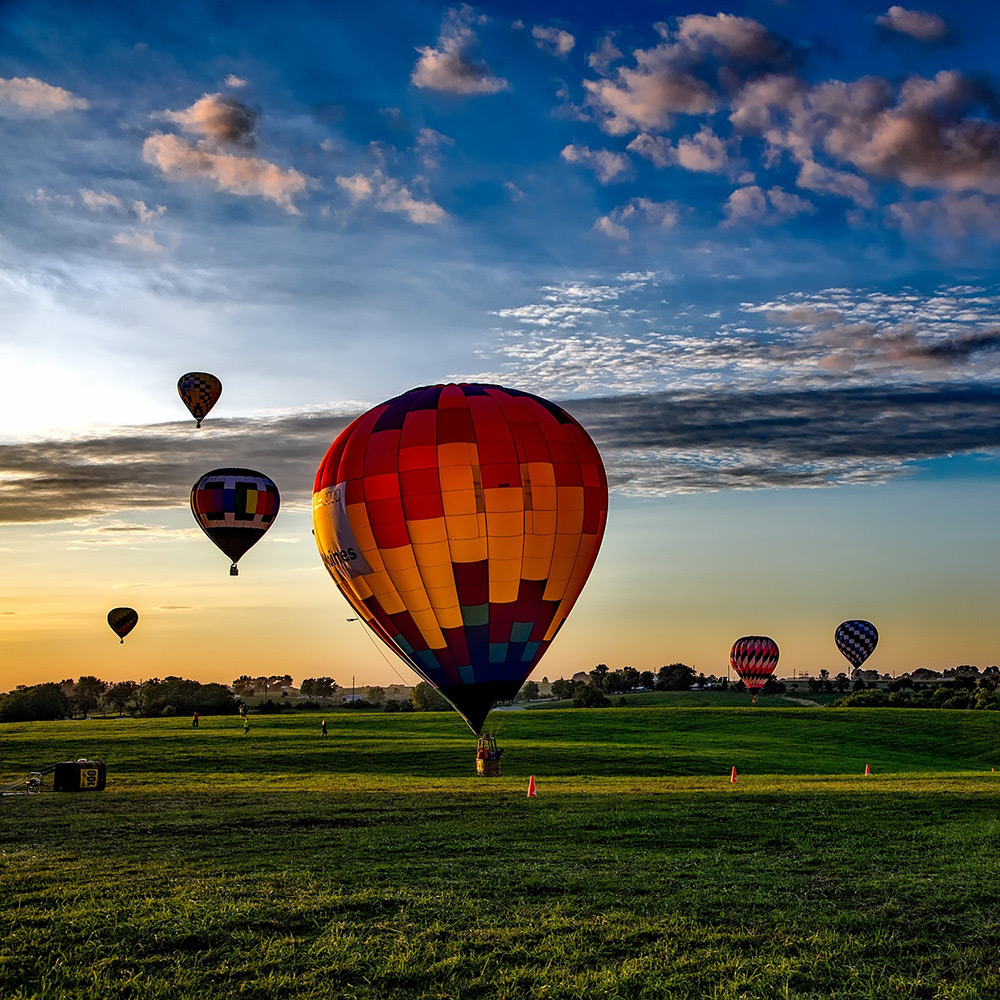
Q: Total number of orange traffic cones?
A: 4